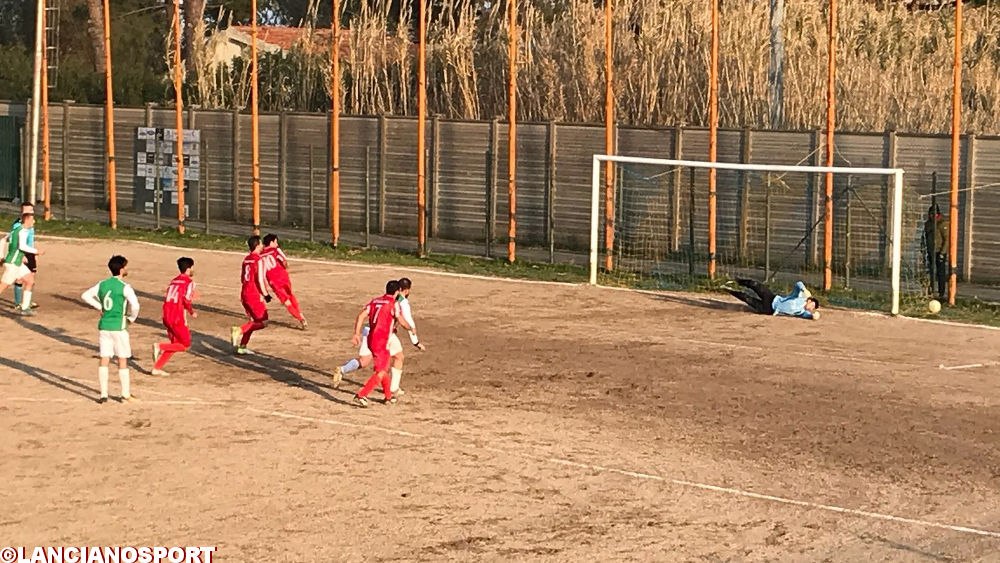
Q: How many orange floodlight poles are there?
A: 11